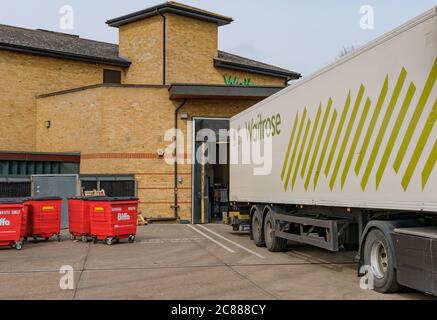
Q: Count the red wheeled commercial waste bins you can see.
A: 4